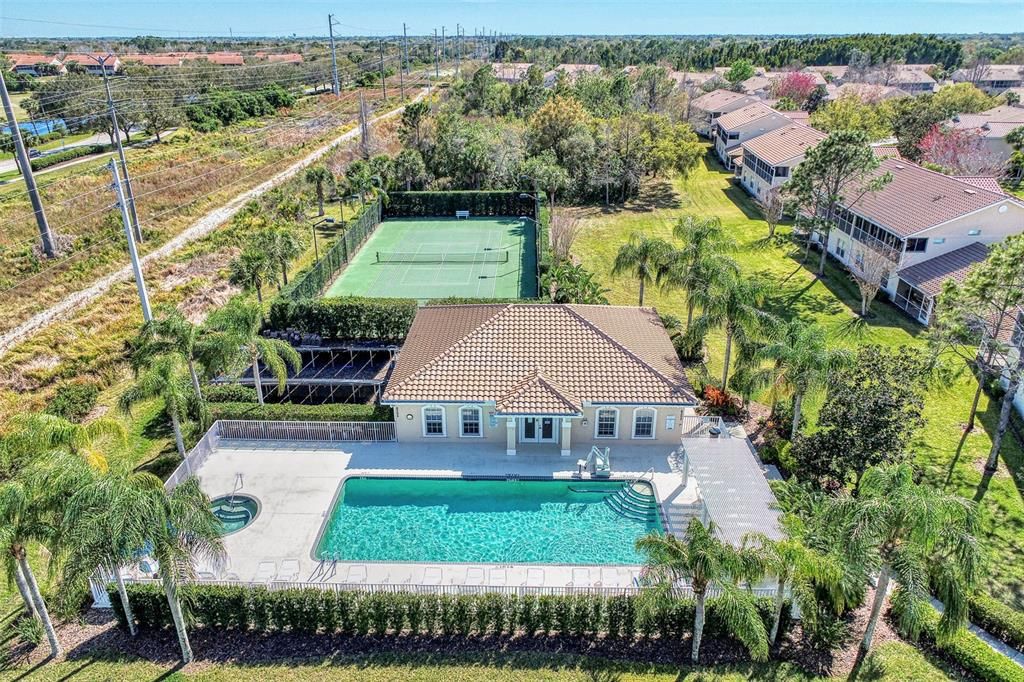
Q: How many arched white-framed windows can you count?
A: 4